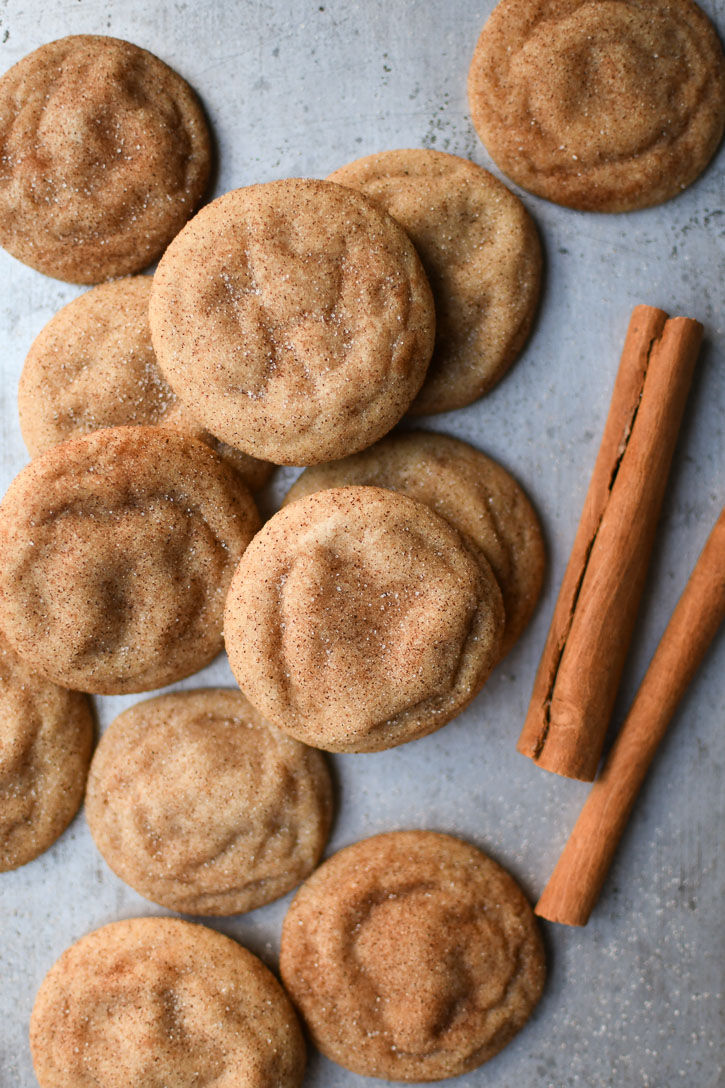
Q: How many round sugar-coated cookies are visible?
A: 12